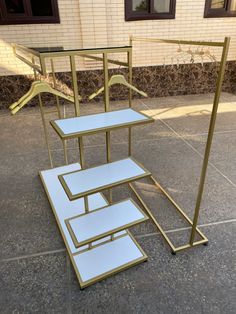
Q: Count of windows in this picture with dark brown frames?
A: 3